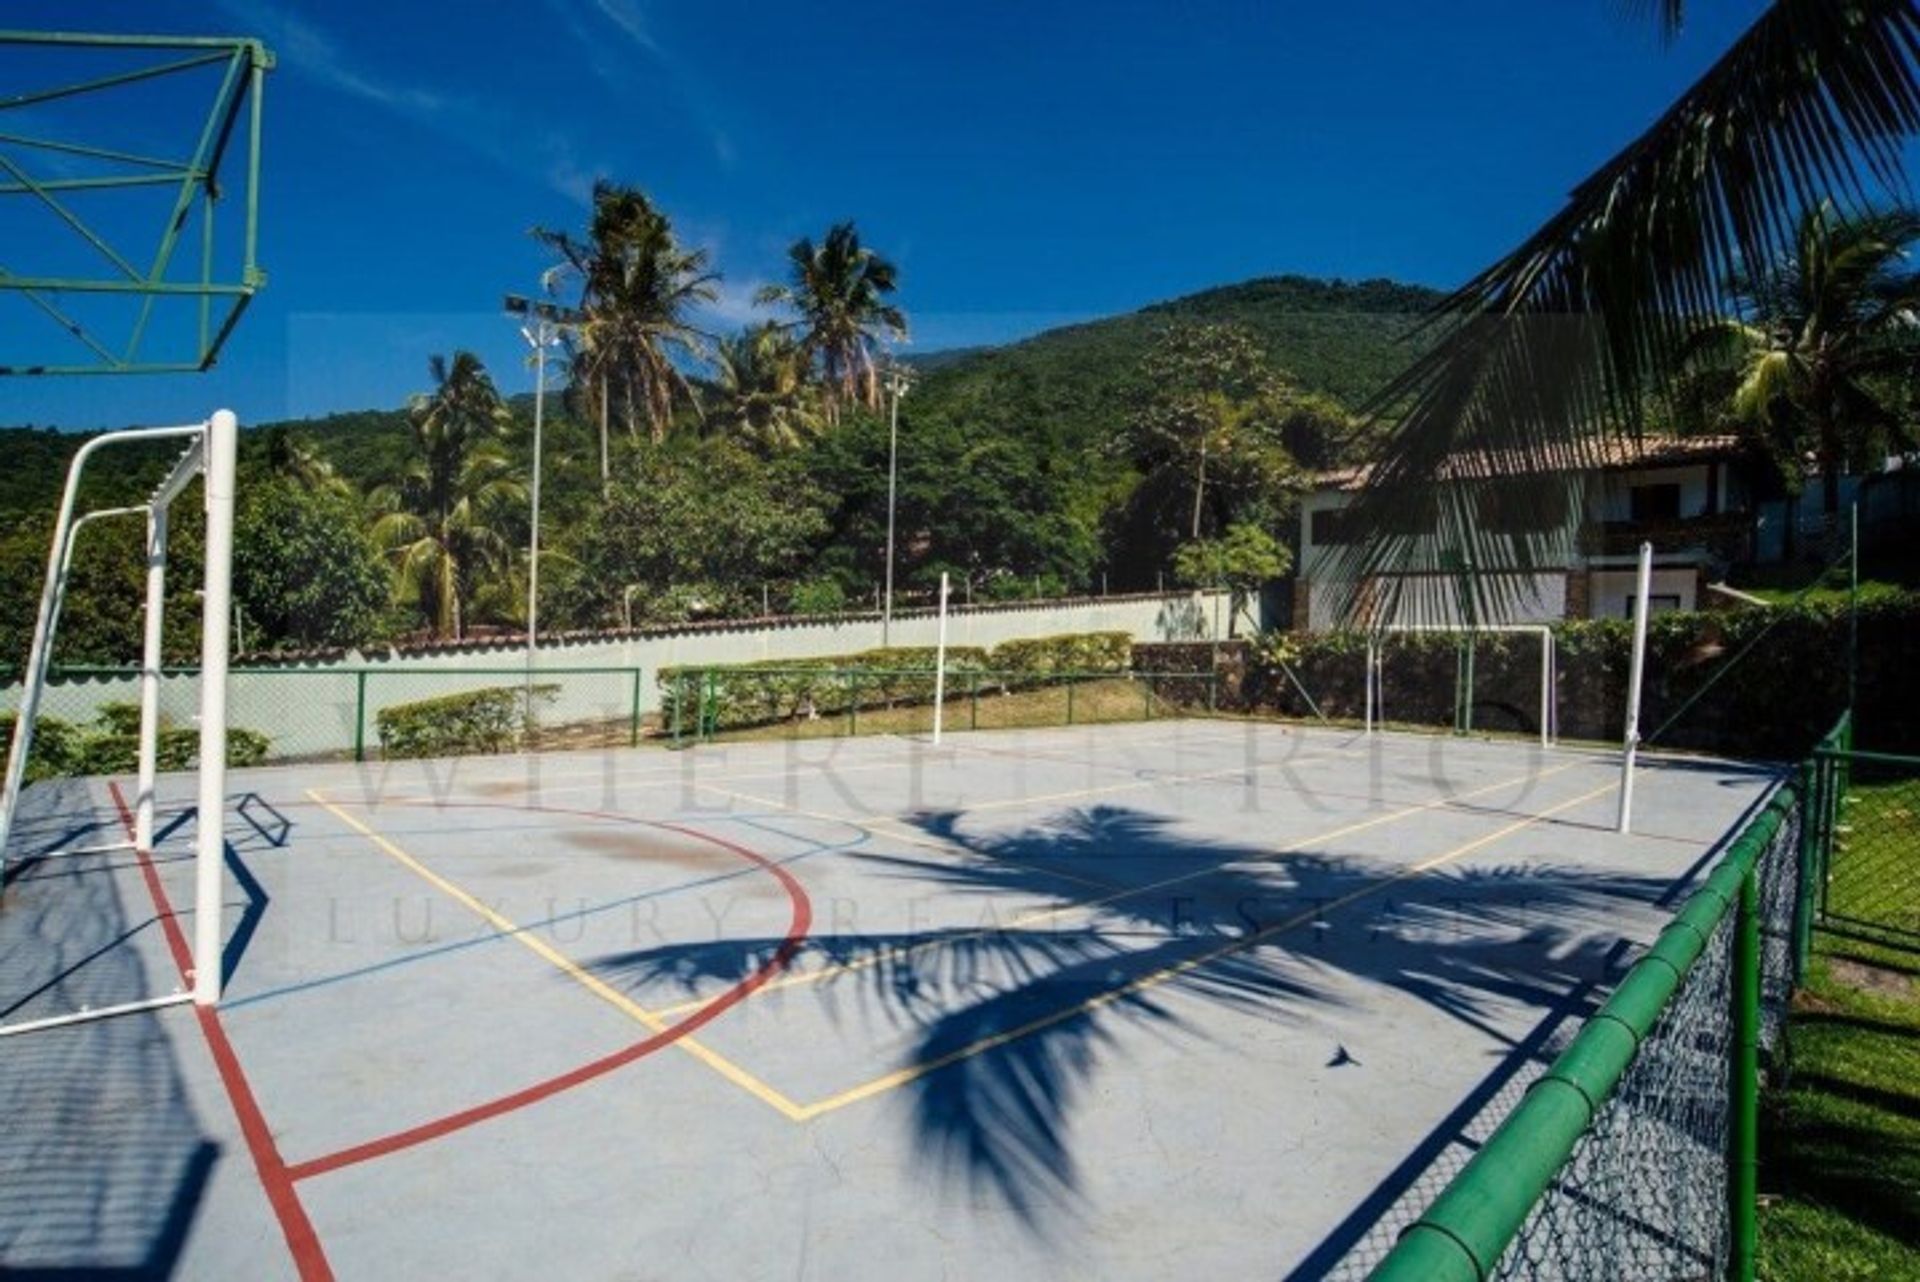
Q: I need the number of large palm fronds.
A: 1